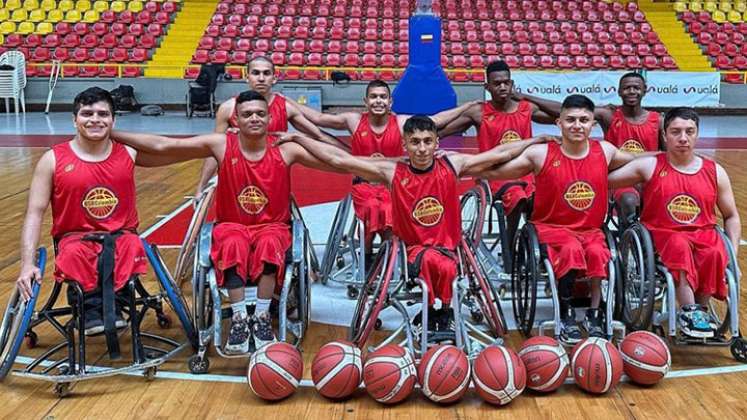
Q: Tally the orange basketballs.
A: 8